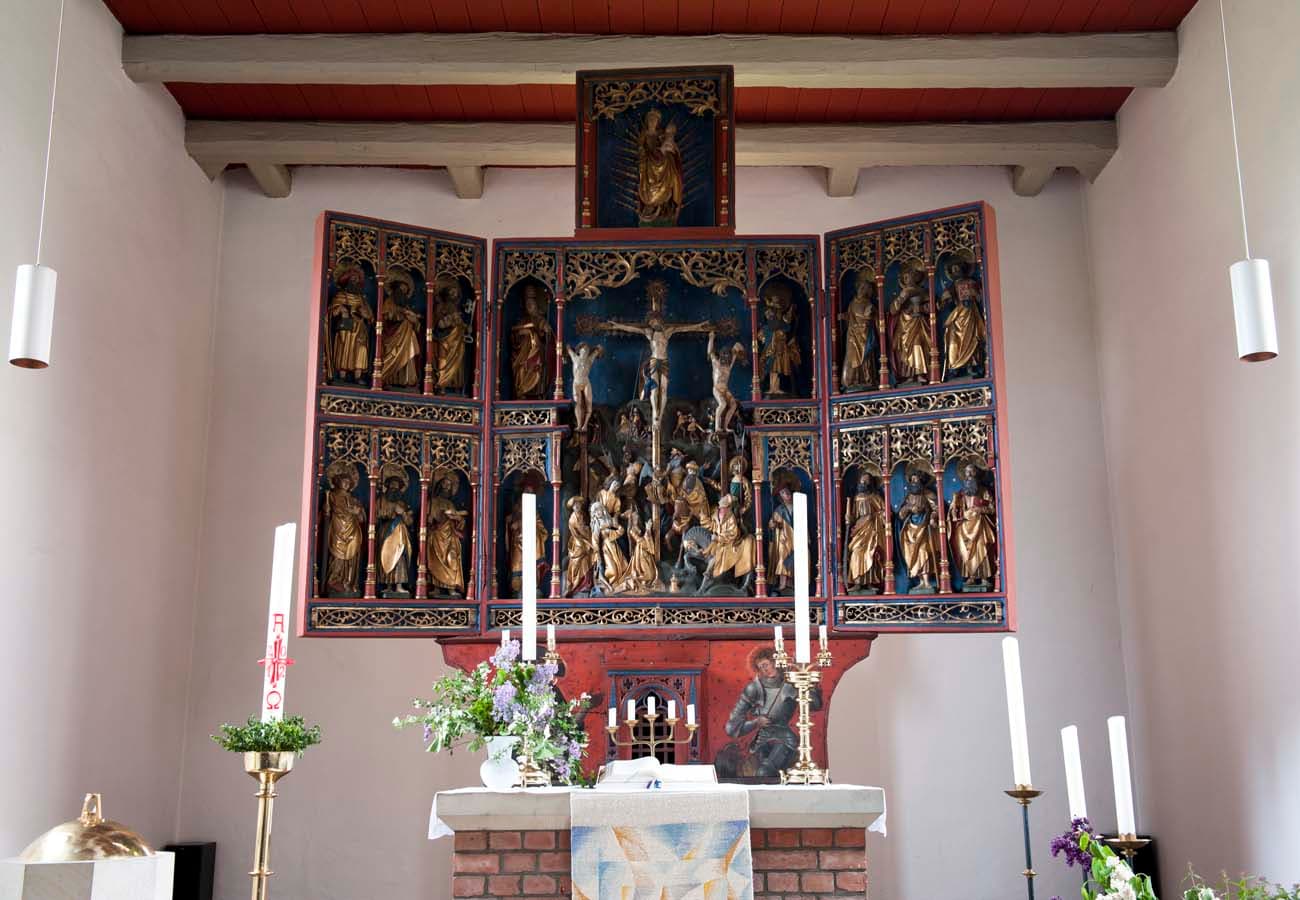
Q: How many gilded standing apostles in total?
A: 12